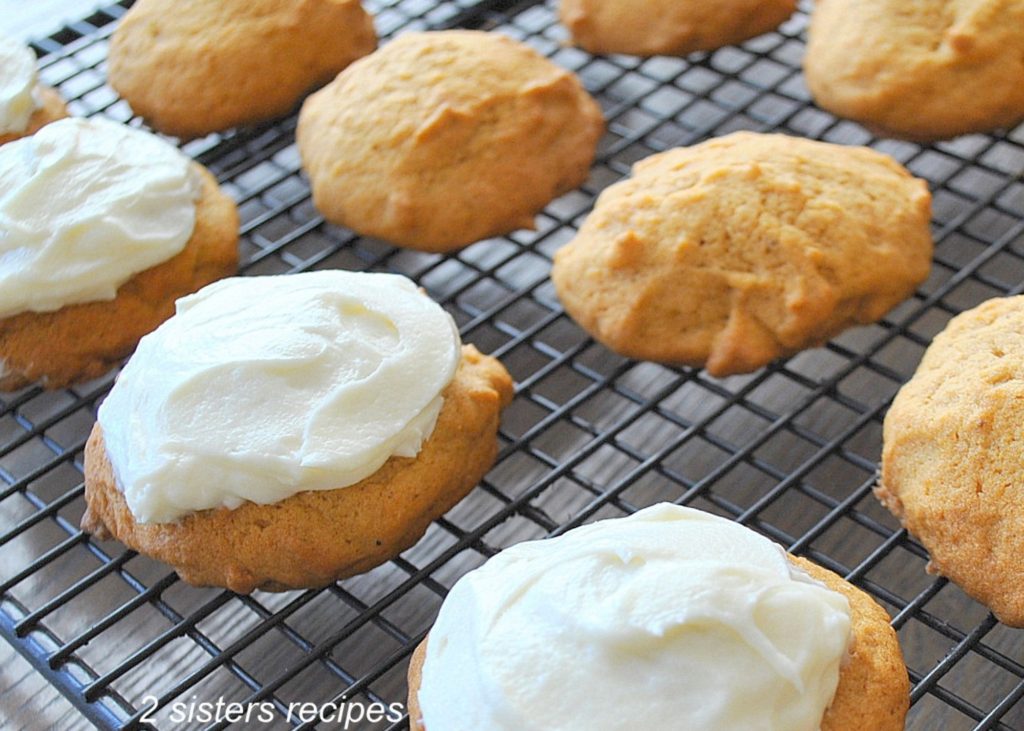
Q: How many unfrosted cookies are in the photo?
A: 6